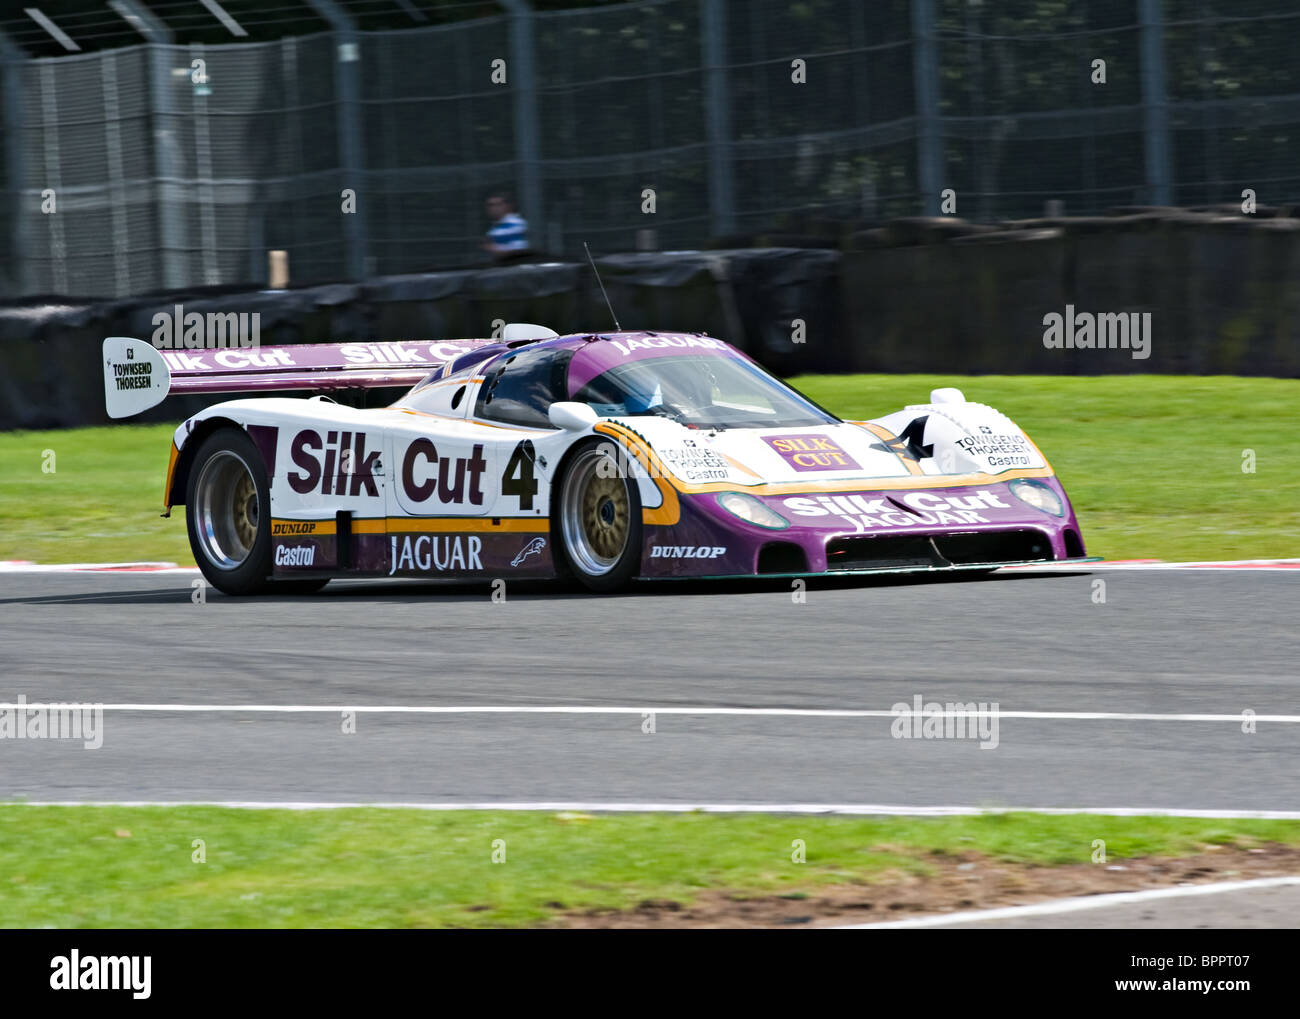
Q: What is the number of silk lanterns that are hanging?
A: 0